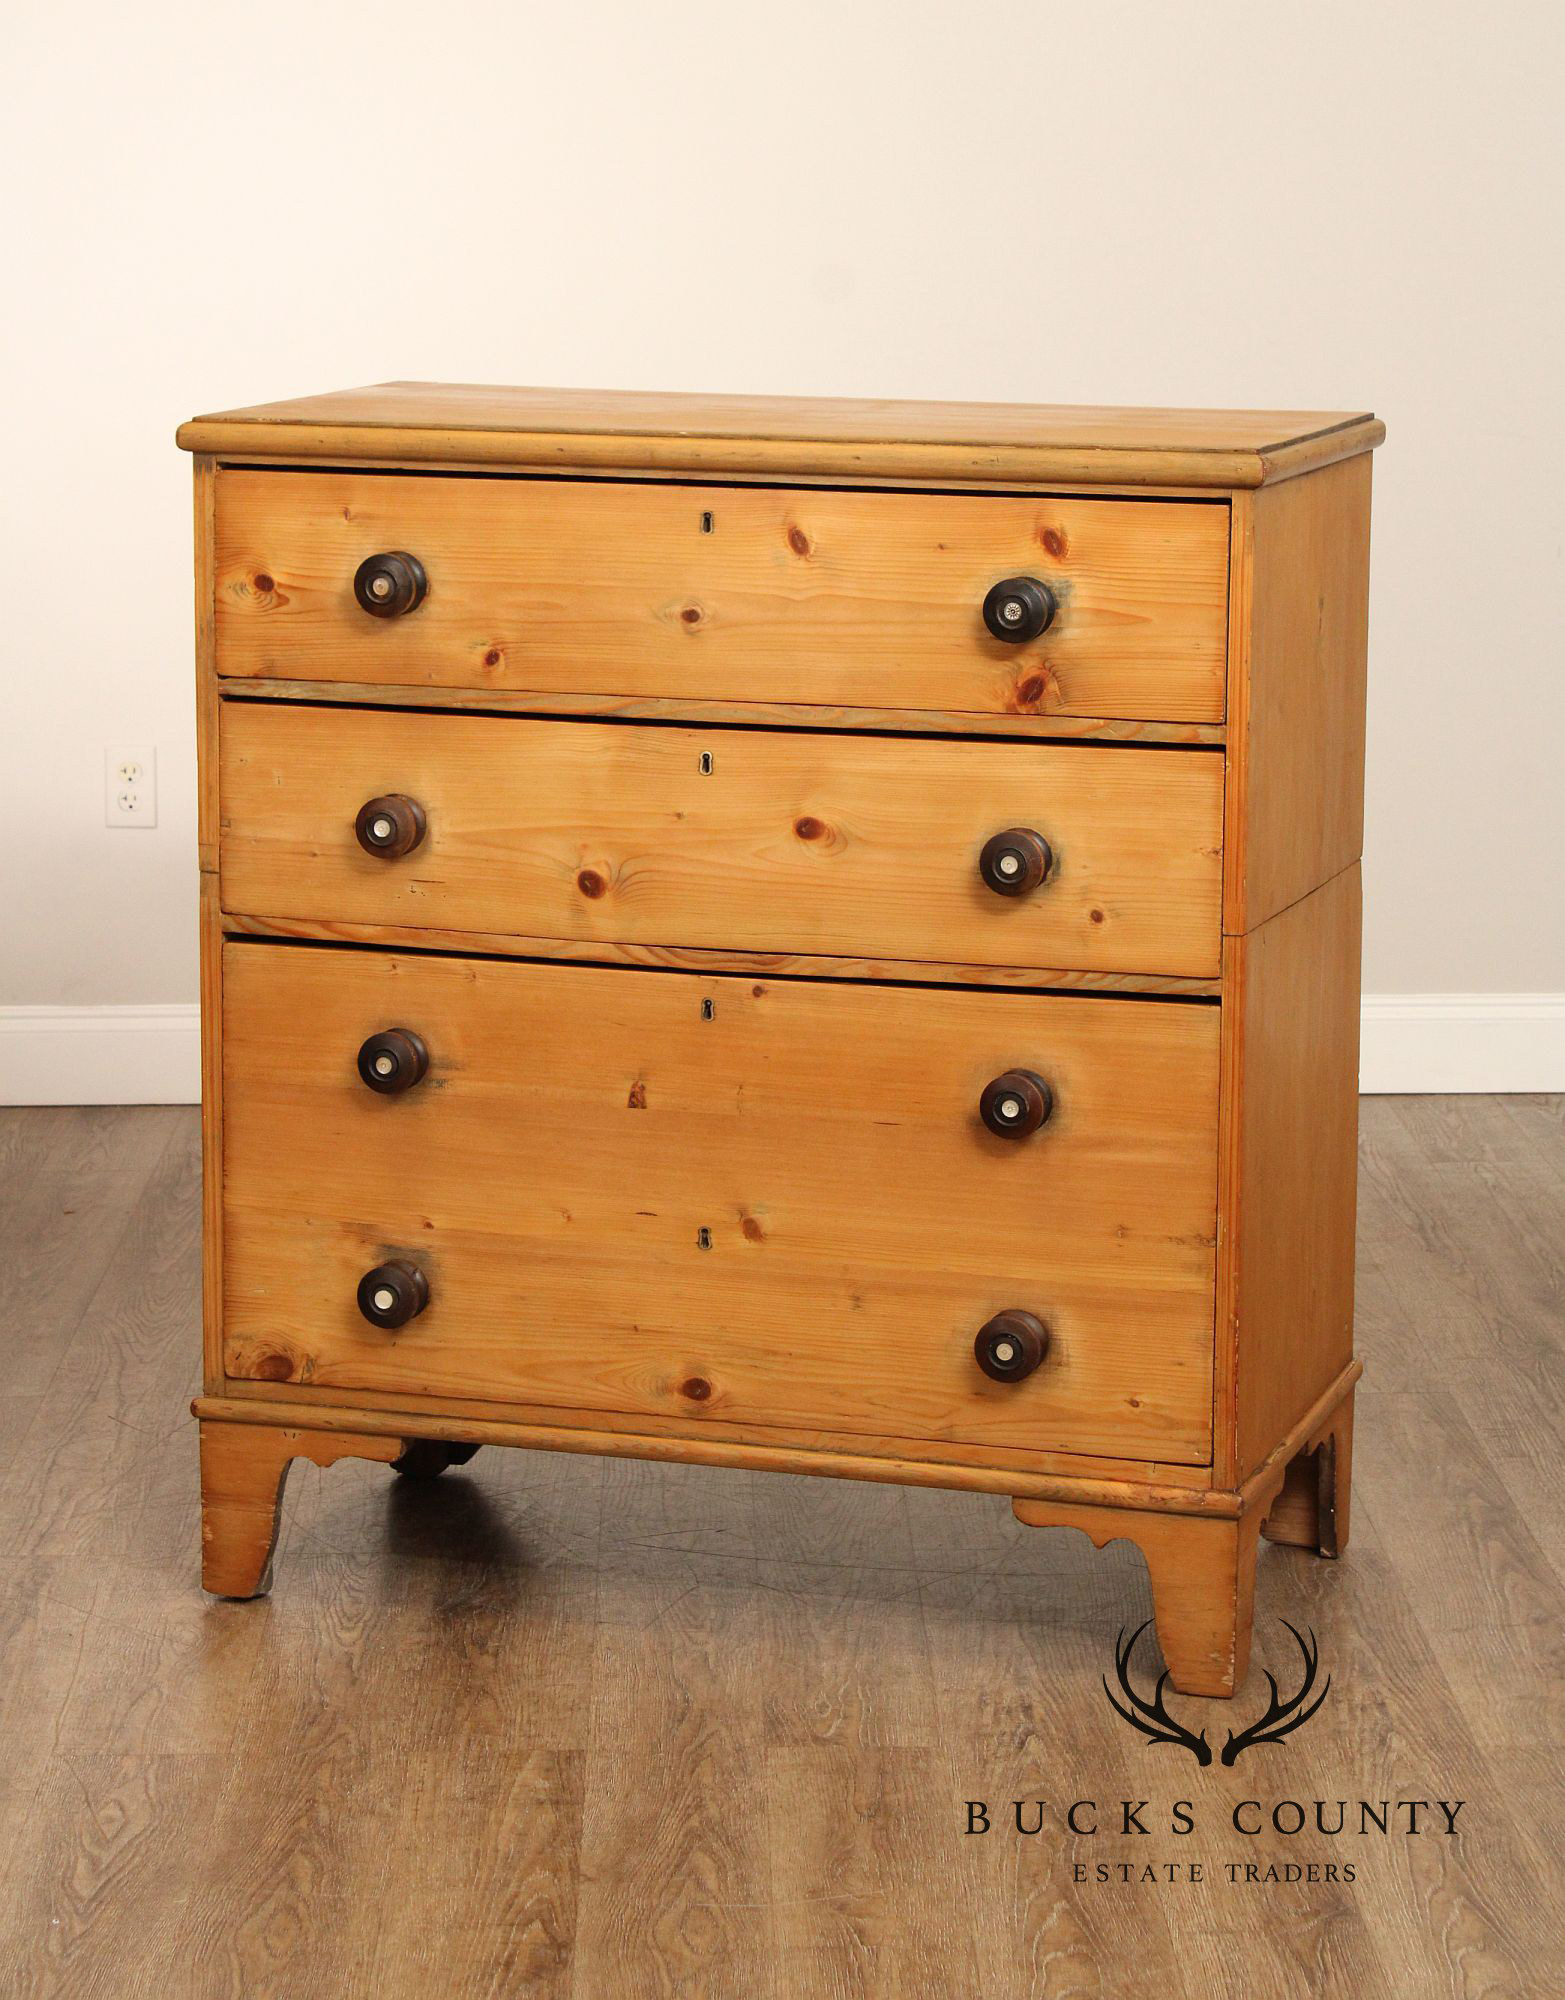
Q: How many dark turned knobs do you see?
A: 8